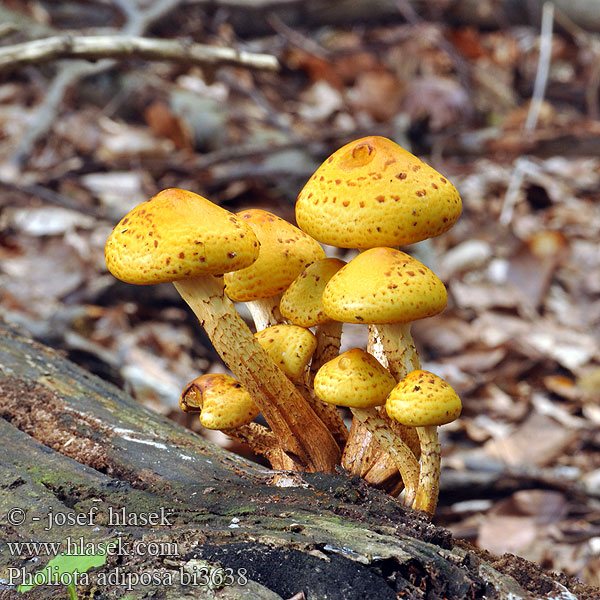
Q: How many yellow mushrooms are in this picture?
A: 9